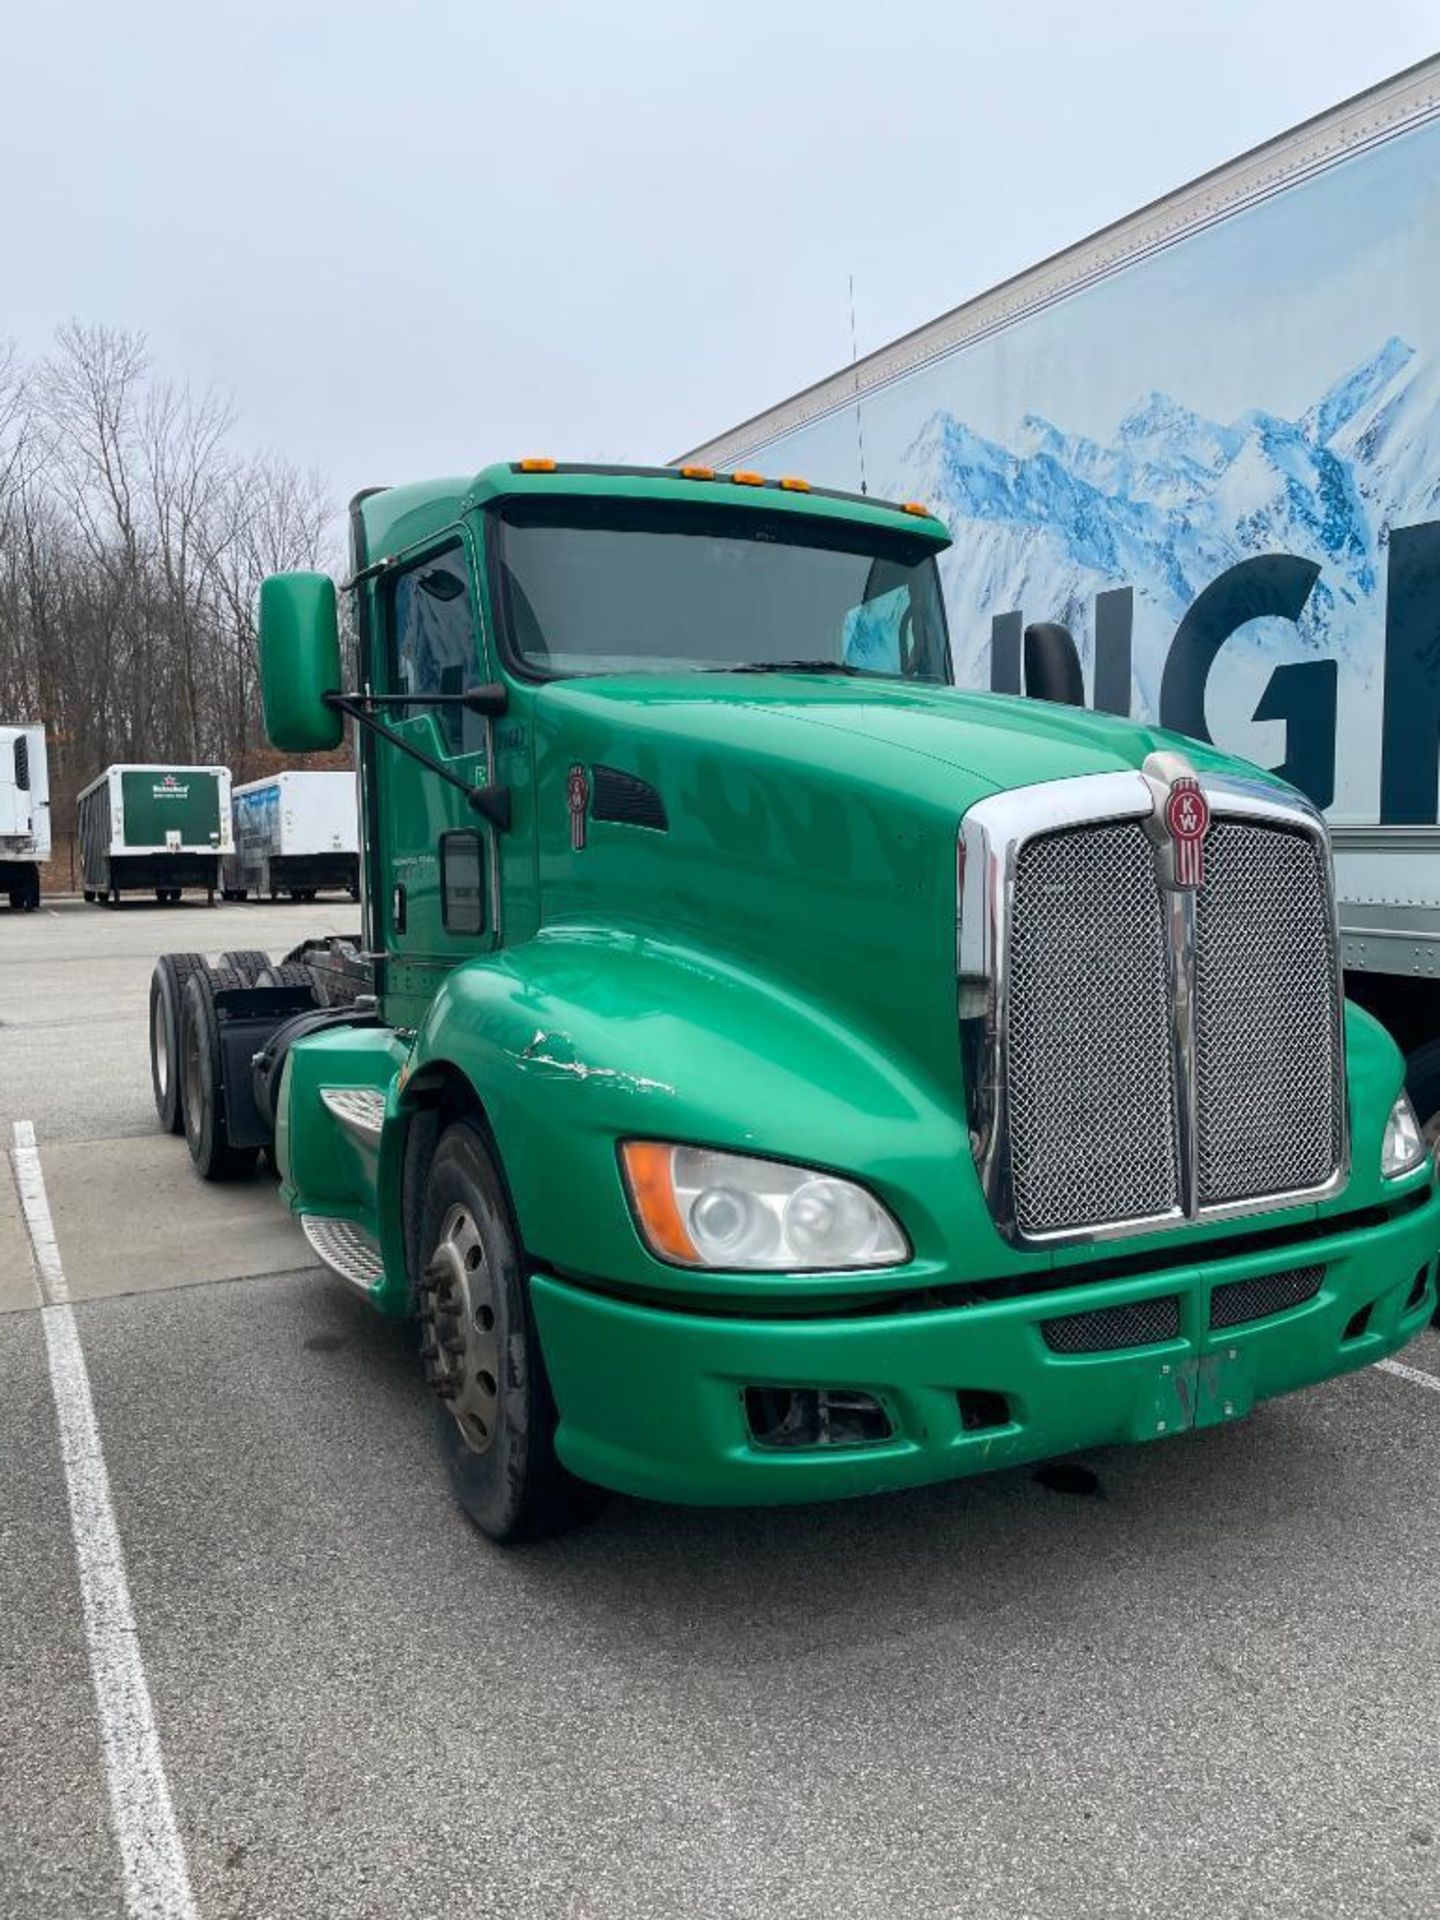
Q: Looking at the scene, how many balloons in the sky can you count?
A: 0